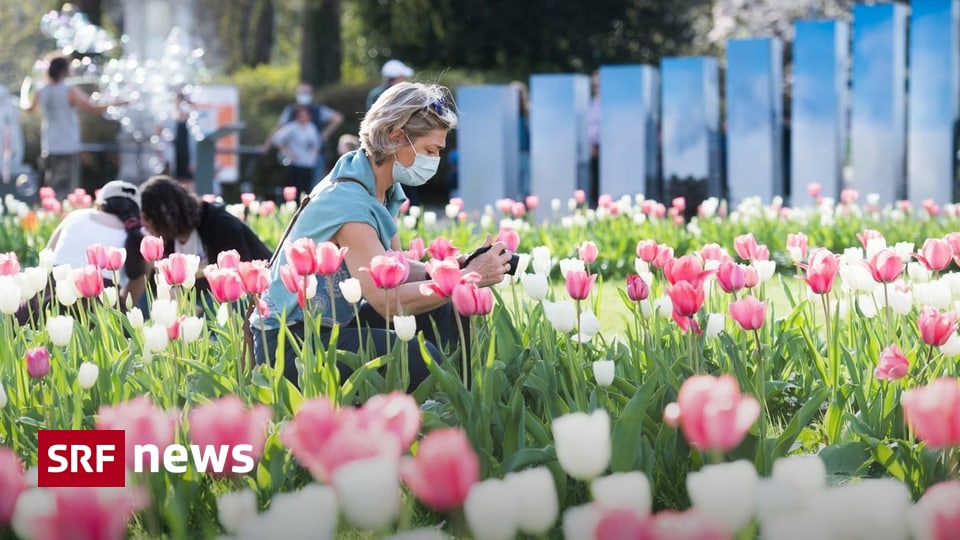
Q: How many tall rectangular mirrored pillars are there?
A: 8